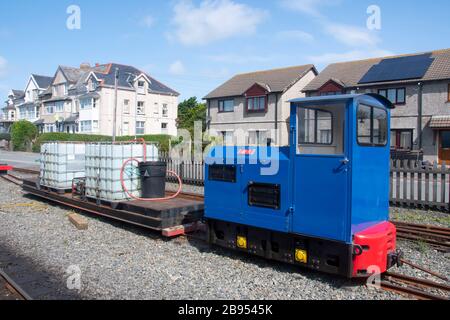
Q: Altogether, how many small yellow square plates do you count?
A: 2